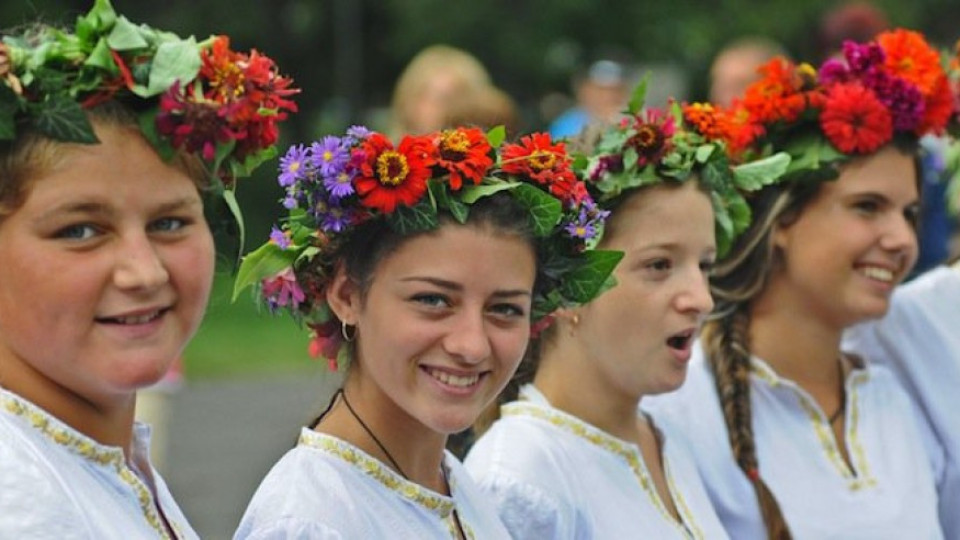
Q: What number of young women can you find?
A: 4